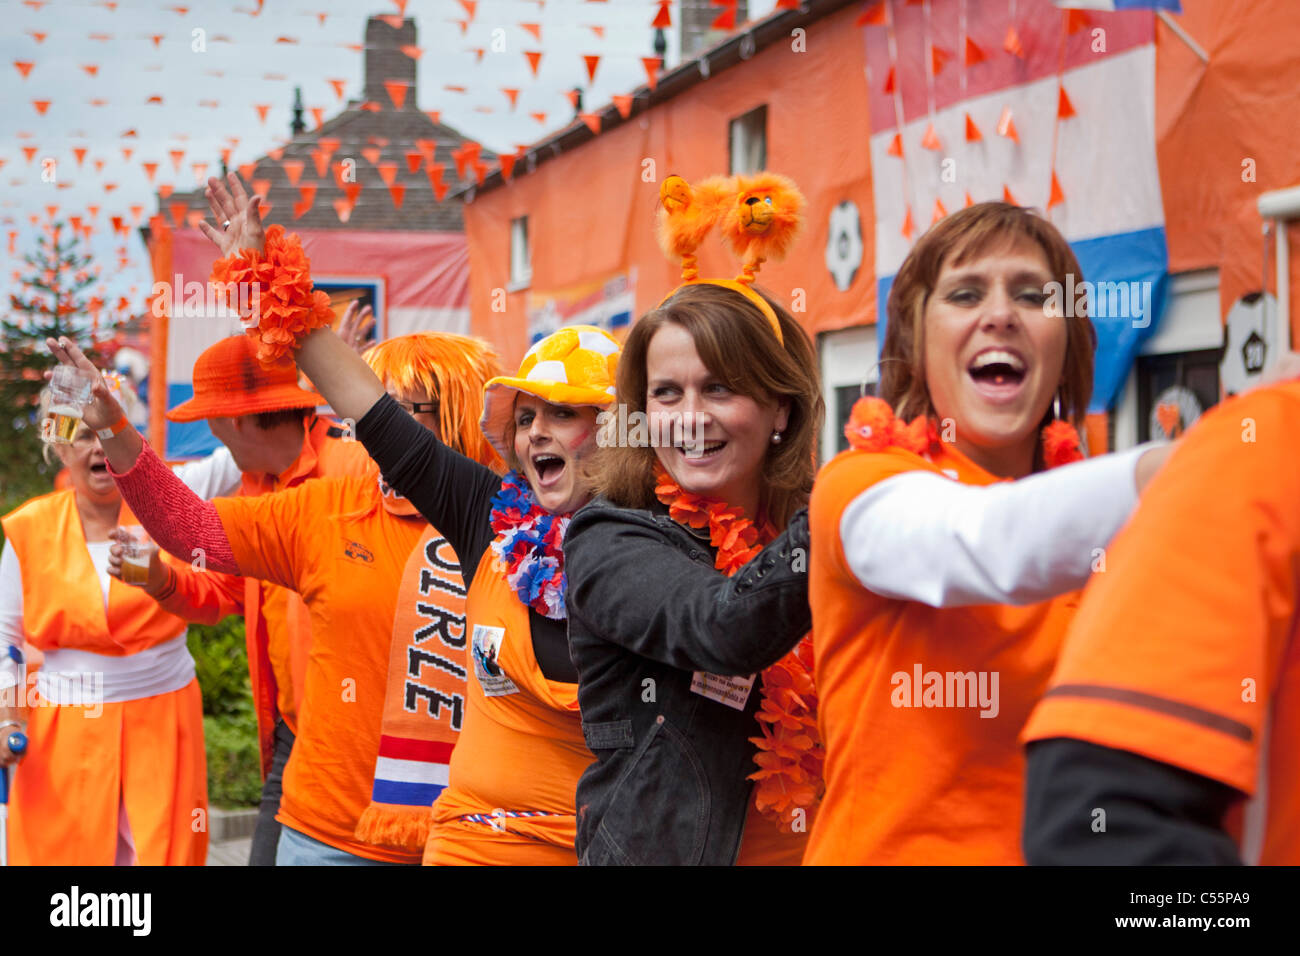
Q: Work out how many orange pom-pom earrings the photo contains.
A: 2